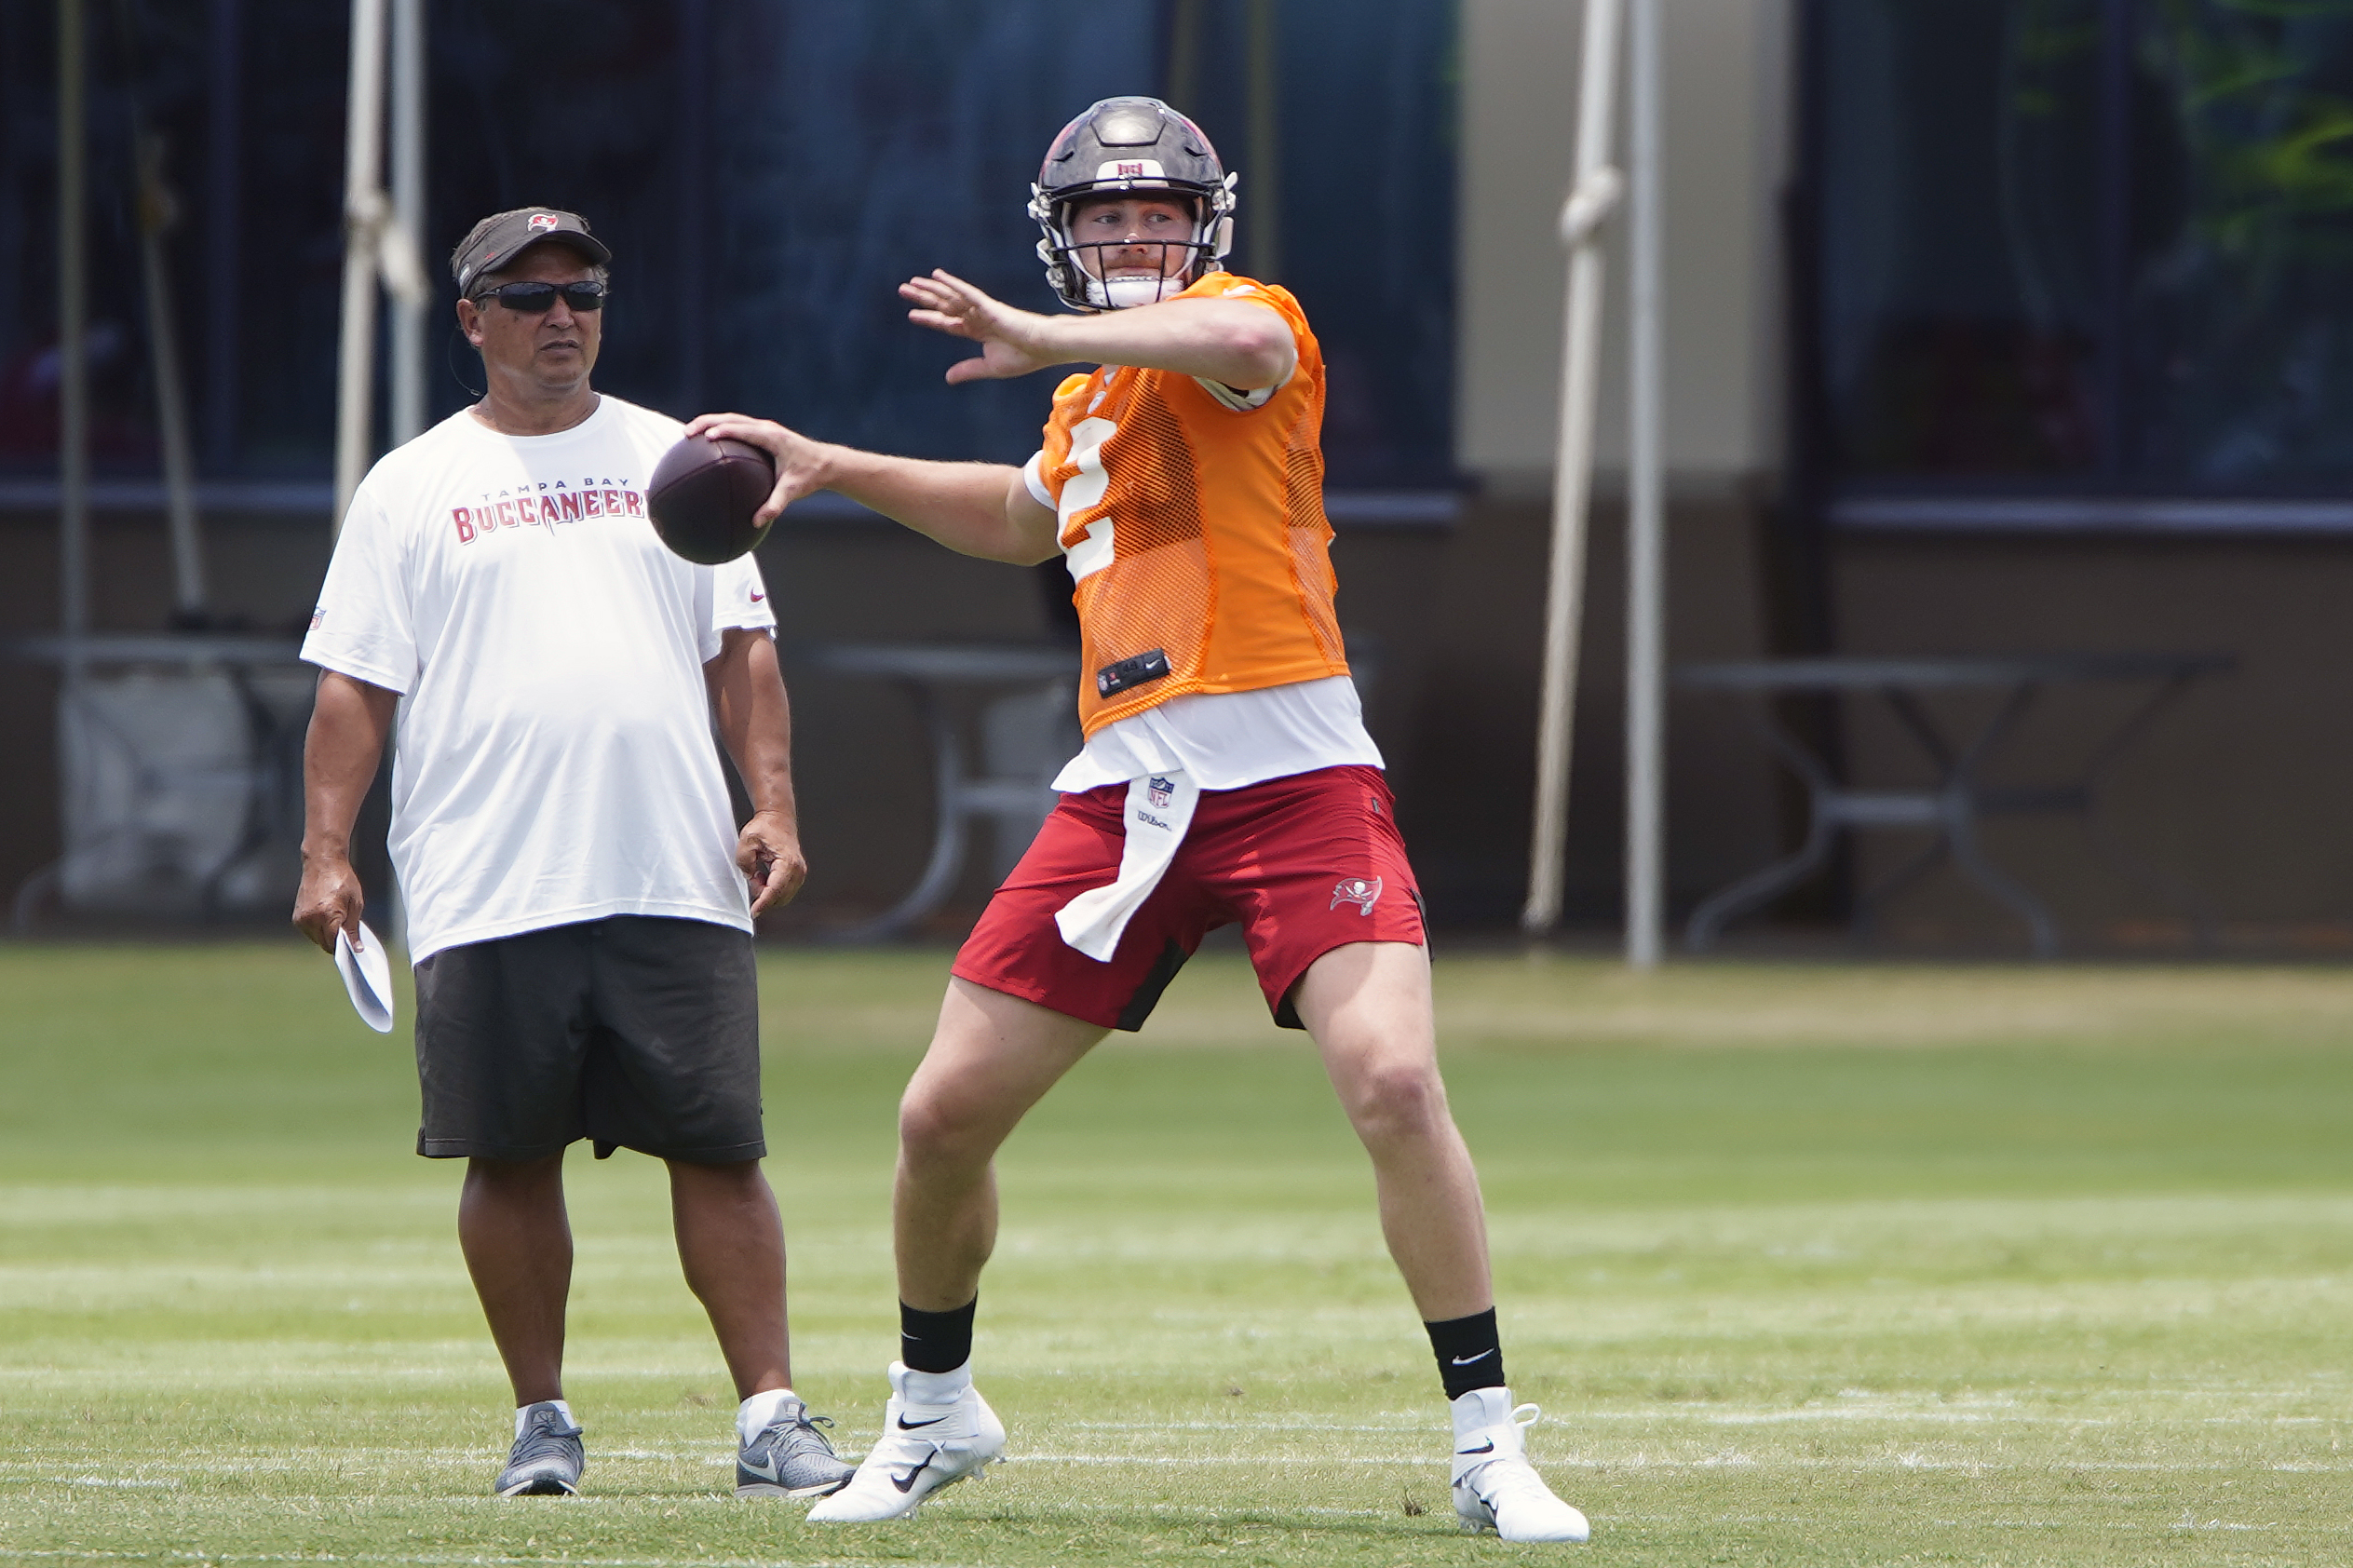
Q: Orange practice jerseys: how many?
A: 1